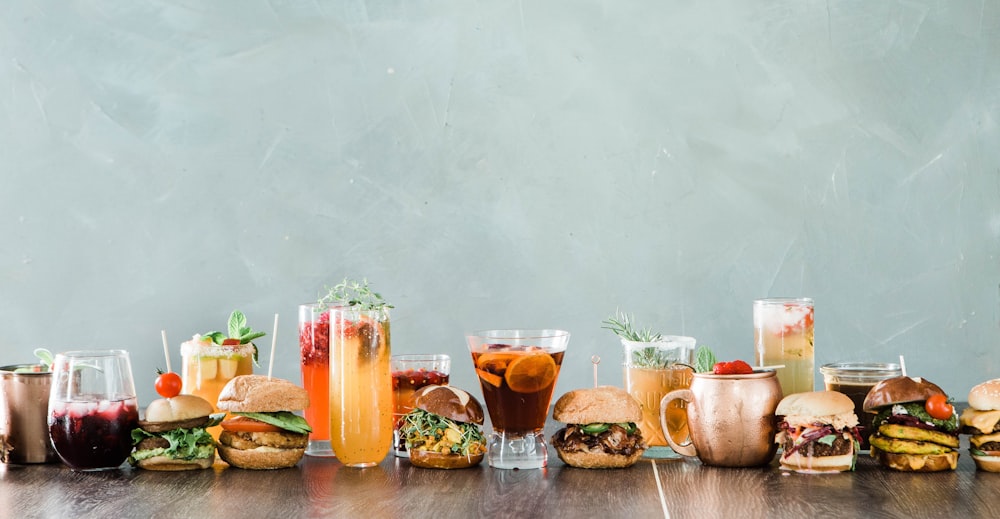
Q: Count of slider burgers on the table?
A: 7